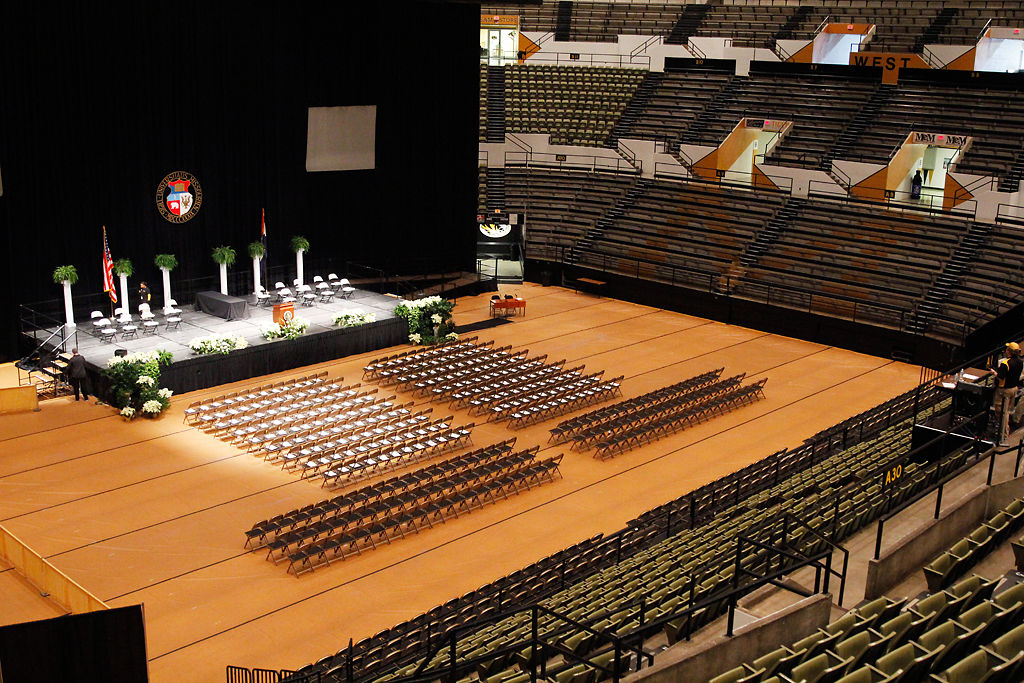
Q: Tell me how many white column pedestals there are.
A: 6